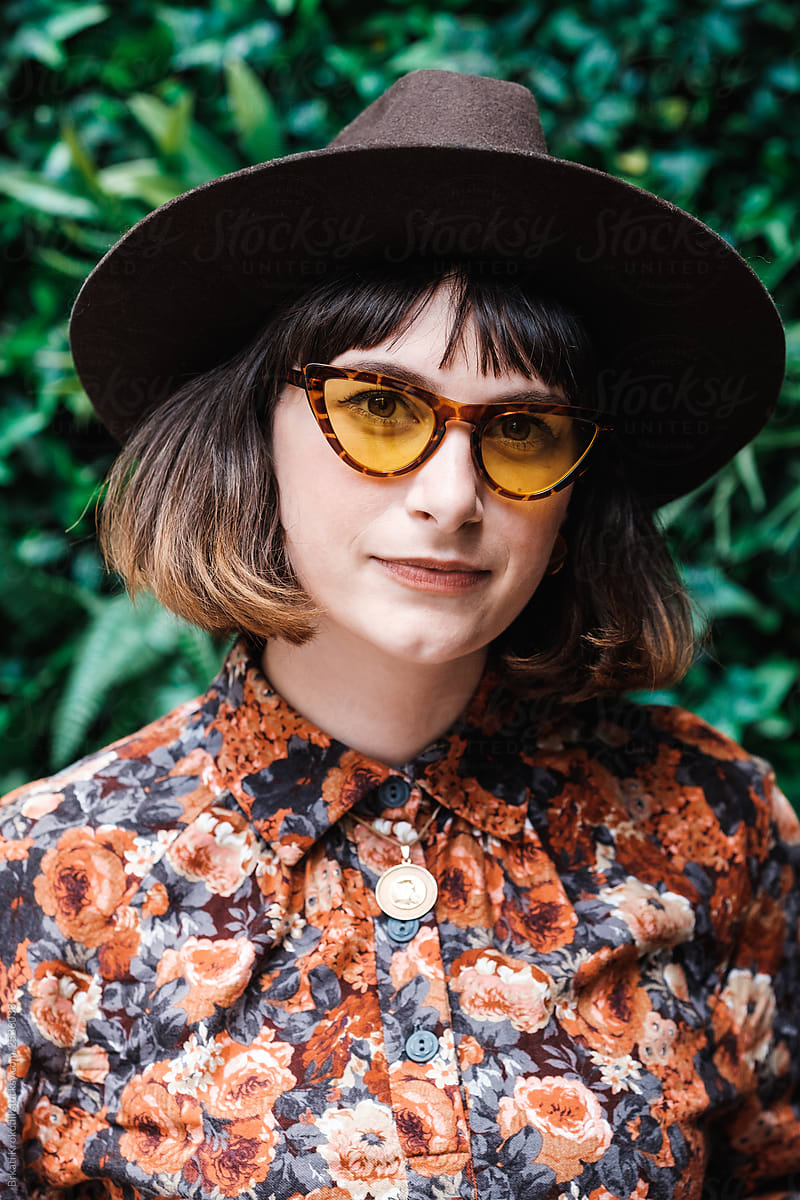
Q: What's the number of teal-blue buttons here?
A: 3